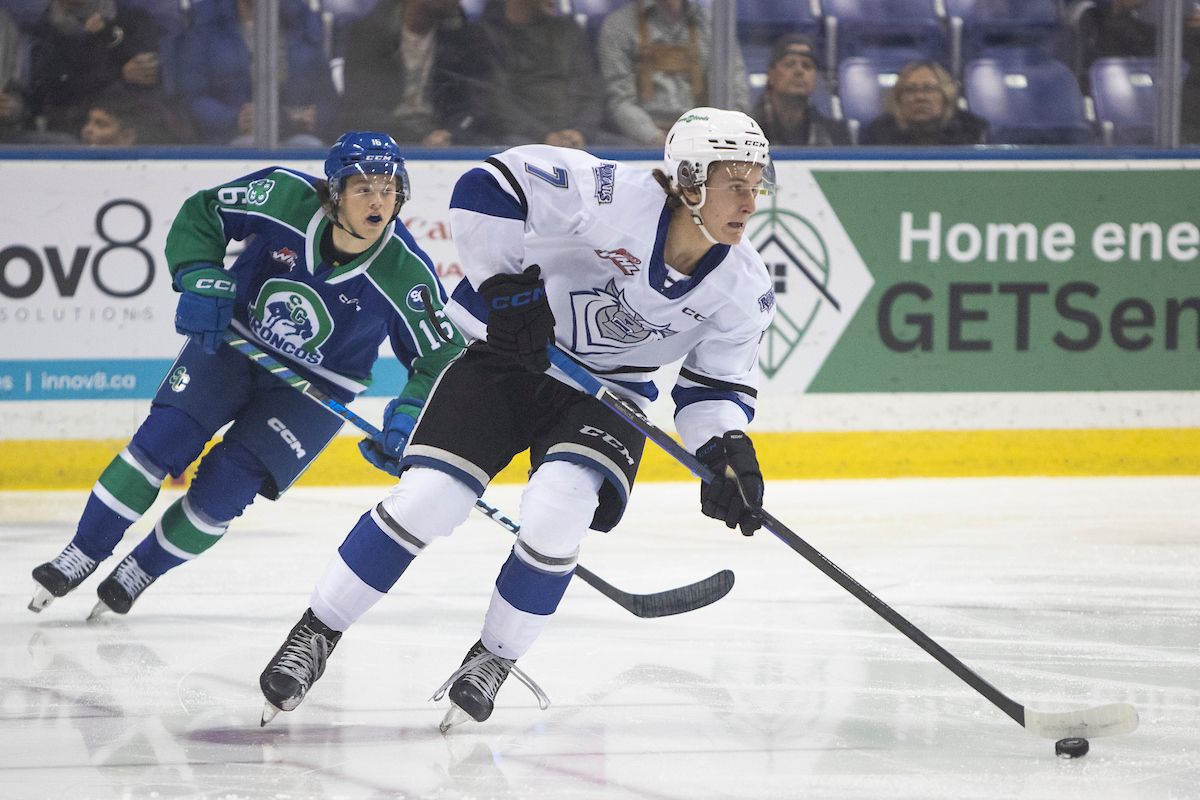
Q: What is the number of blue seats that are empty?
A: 5